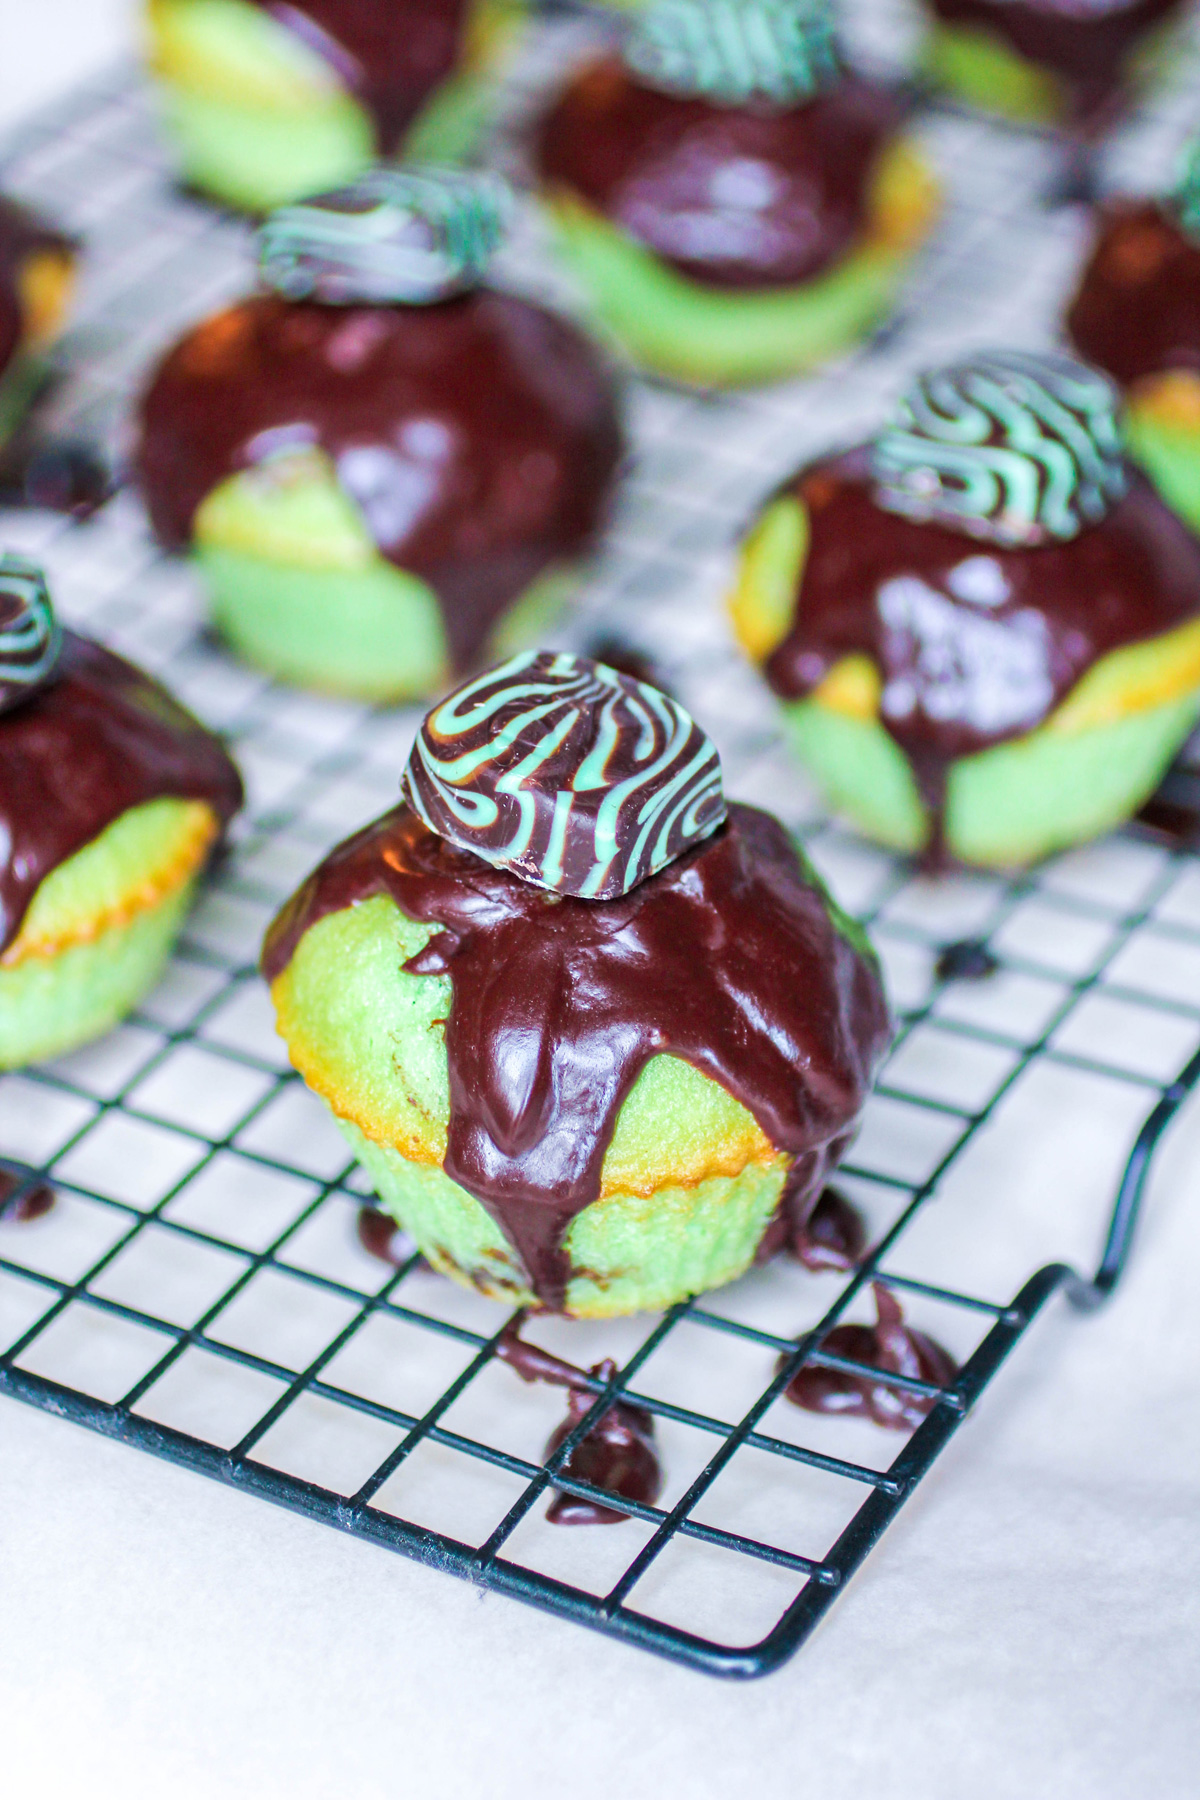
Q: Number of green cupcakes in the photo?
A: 9